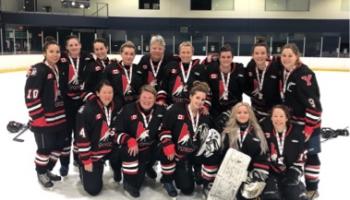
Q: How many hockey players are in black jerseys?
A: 14